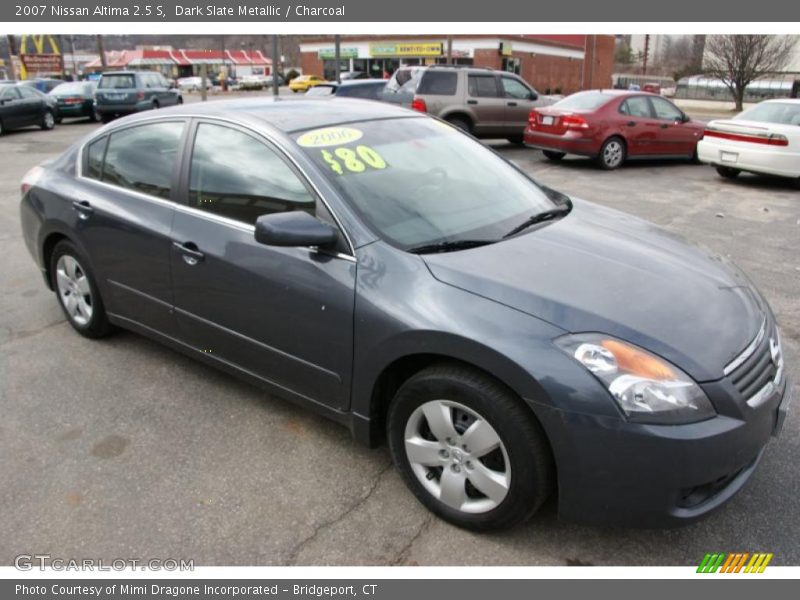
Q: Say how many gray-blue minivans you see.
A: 1